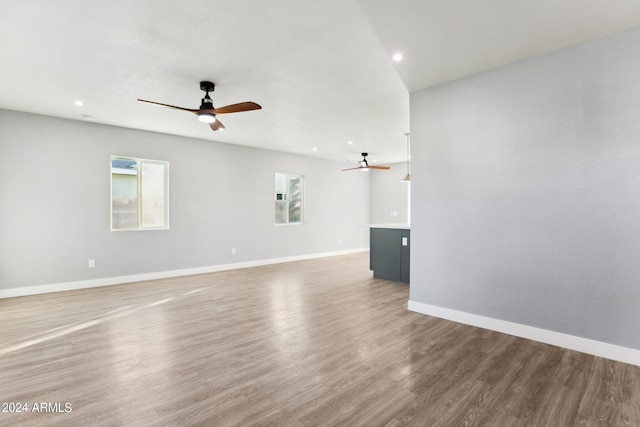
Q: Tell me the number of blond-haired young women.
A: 0